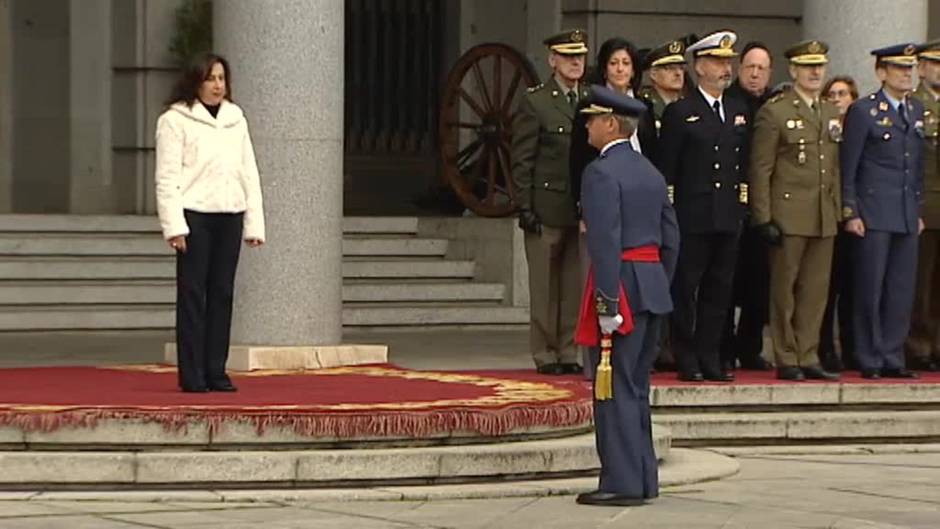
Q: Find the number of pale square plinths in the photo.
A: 1